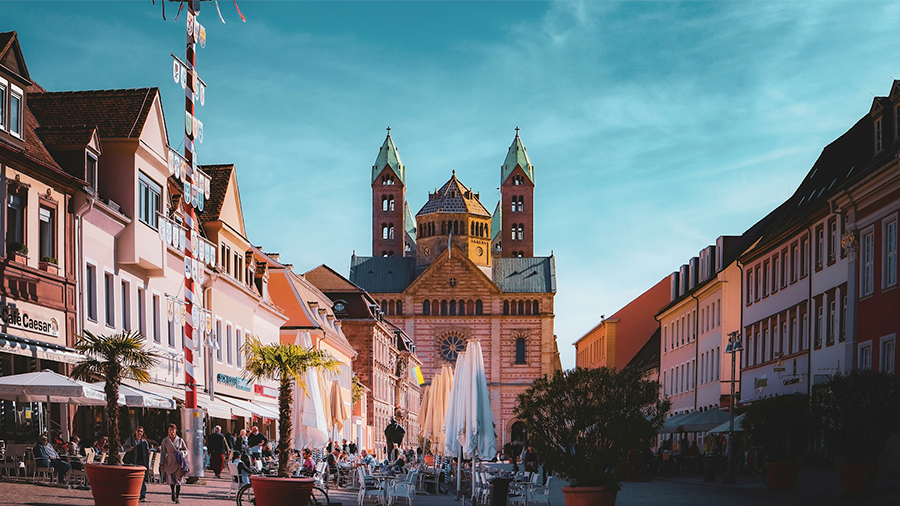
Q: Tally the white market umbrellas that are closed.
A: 3